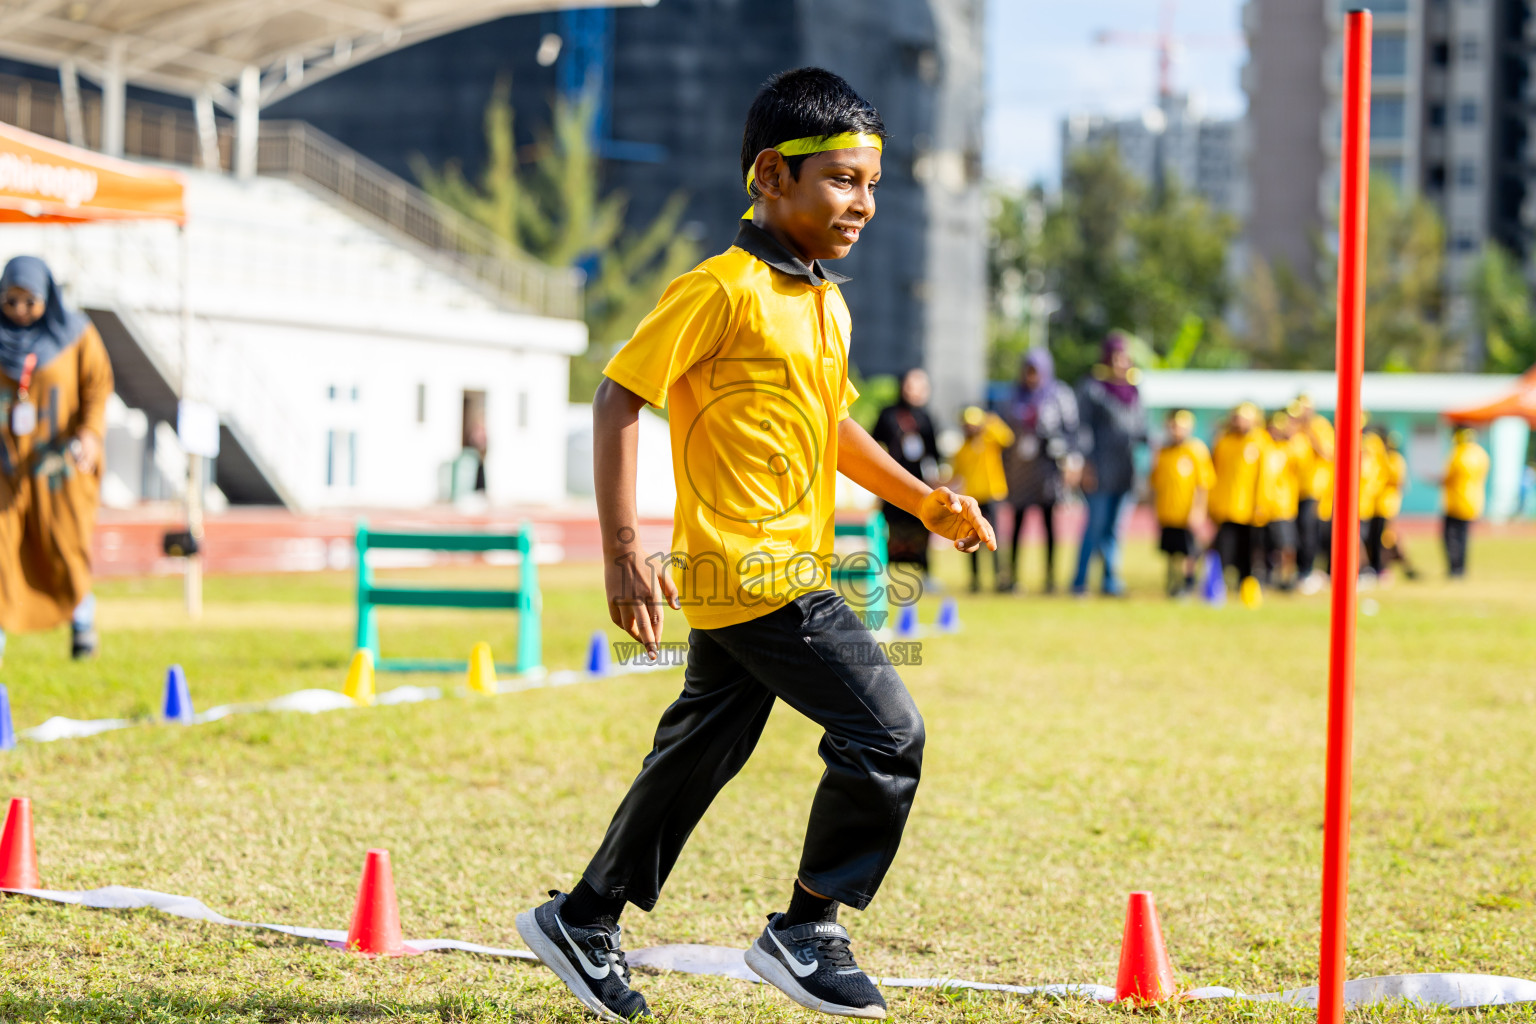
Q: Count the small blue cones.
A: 6